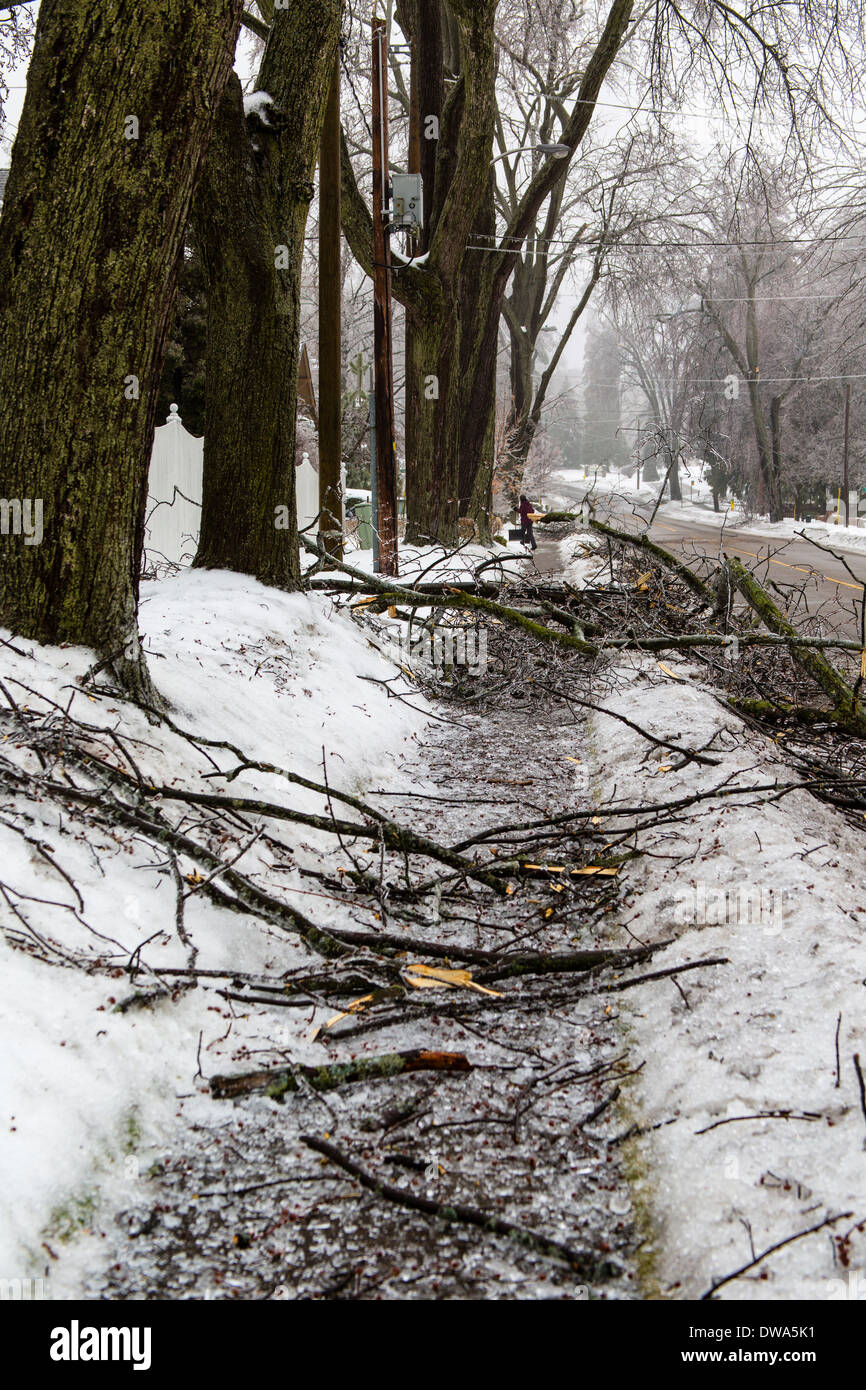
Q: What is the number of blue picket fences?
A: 0